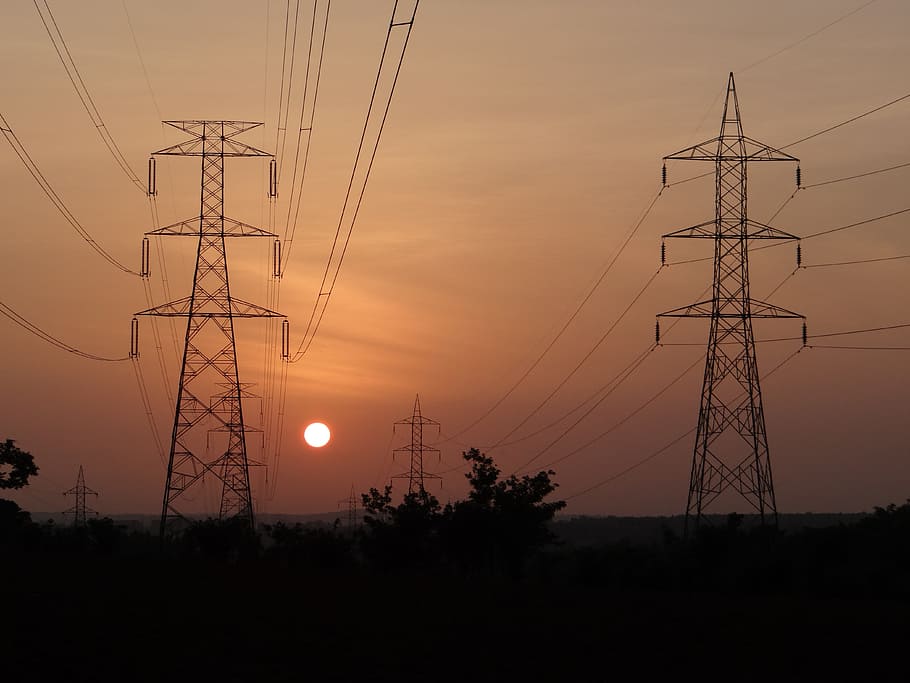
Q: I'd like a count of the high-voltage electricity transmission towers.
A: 6